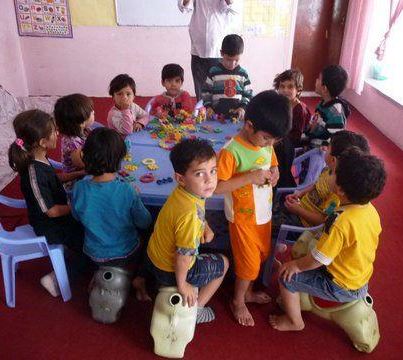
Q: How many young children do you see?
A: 12